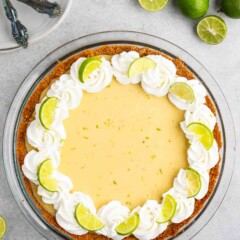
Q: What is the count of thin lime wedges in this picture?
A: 10